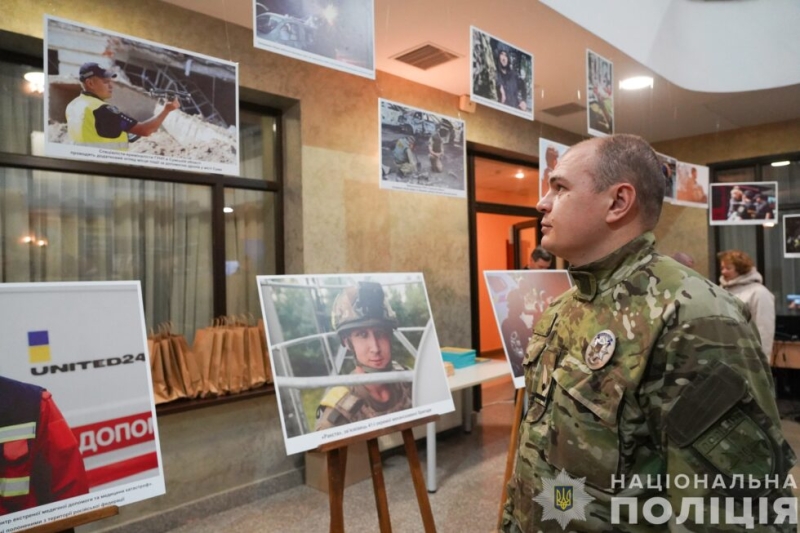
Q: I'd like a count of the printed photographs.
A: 13